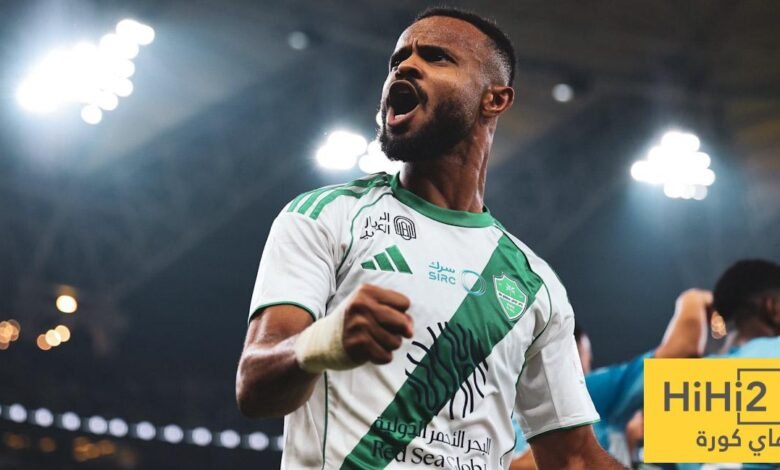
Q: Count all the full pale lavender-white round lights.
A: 10